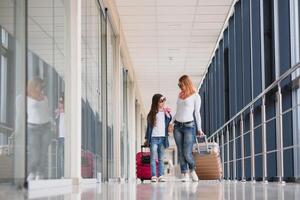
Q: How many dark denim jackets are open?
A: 1